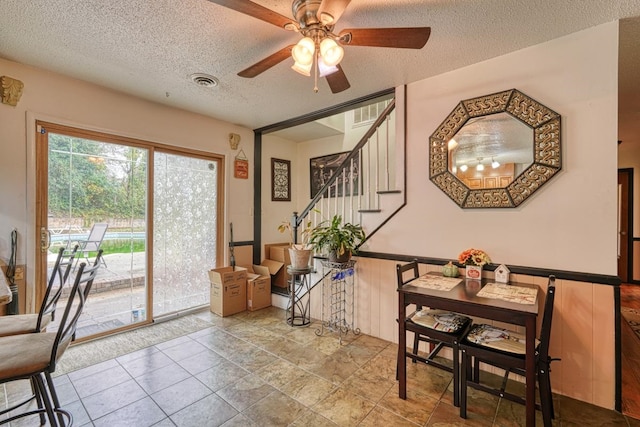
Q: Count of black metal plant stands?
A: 2